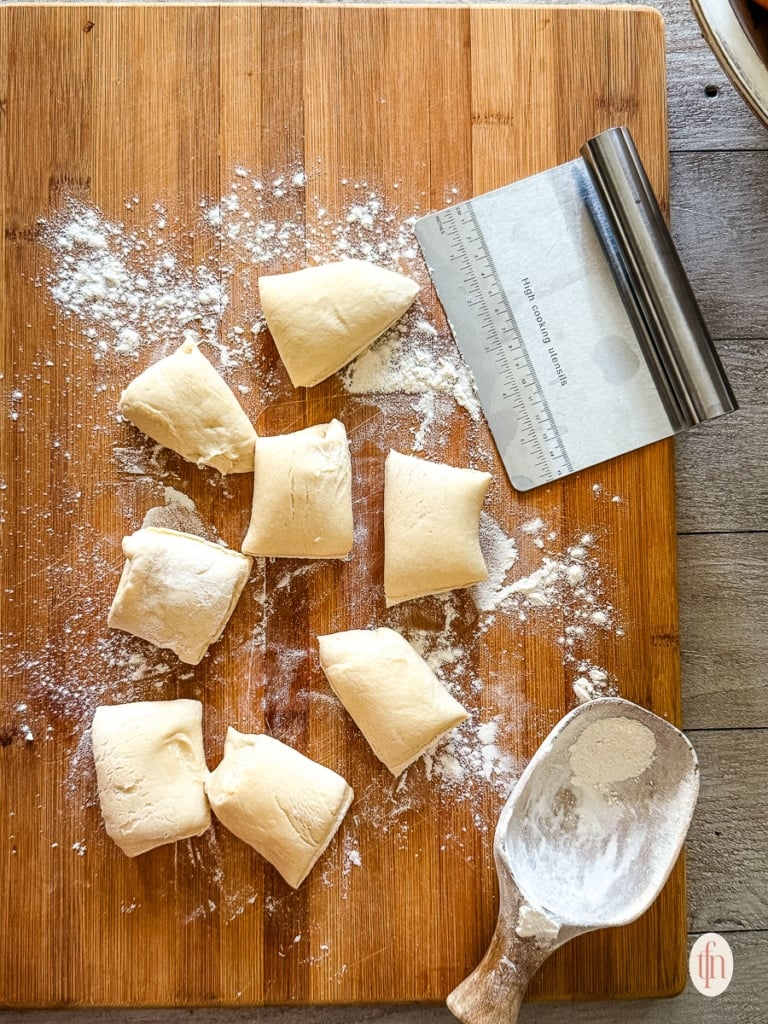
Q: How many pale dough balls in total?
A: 8